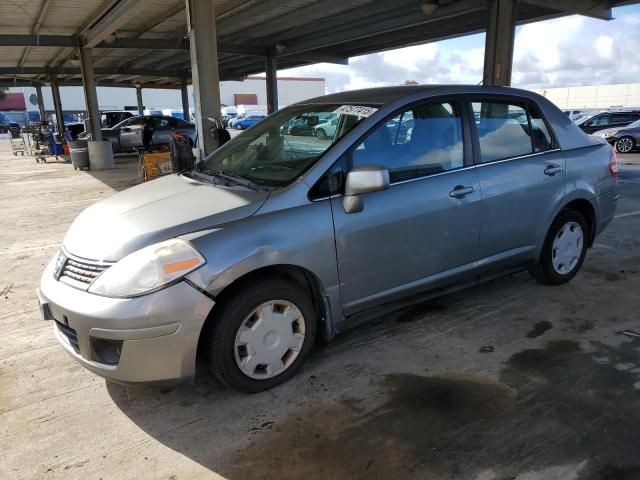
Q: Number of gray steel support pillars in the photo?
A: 8